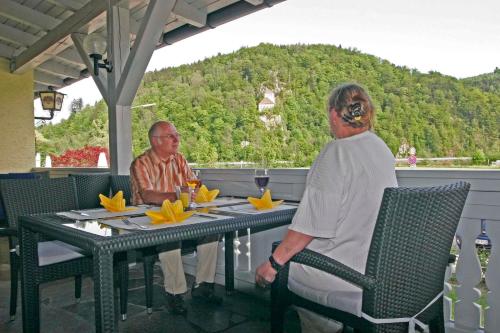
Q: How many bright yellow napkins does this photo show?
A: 4